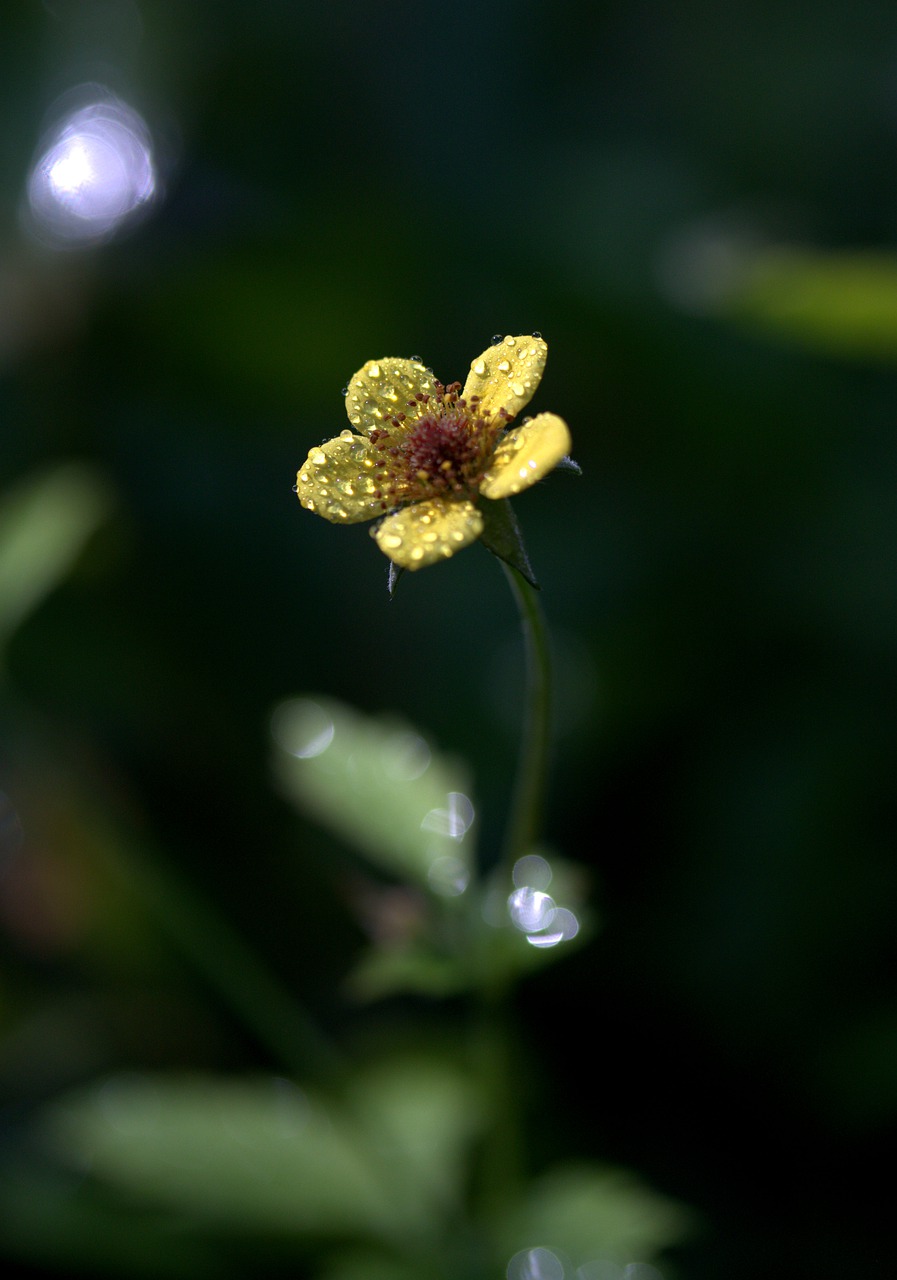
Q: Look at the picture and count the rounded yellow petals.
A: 5